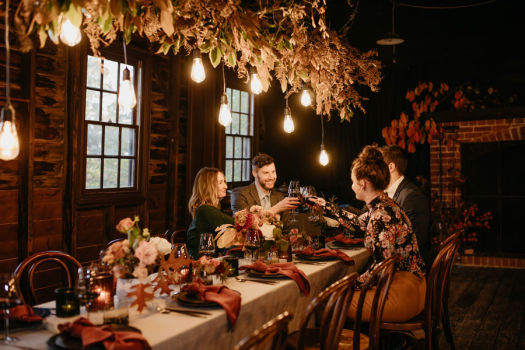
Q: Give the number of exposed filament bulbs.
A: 9